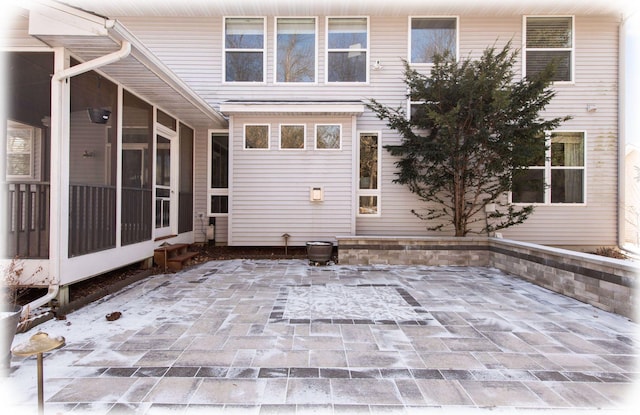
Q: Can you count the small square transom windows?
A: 3